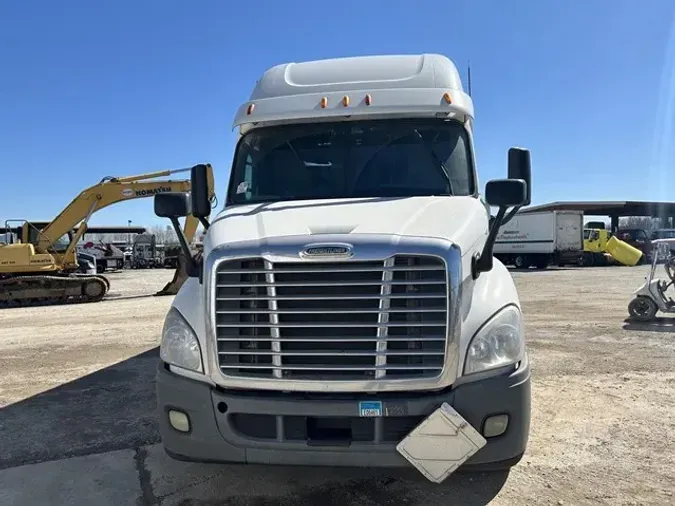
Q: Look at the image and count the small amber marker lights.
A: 5